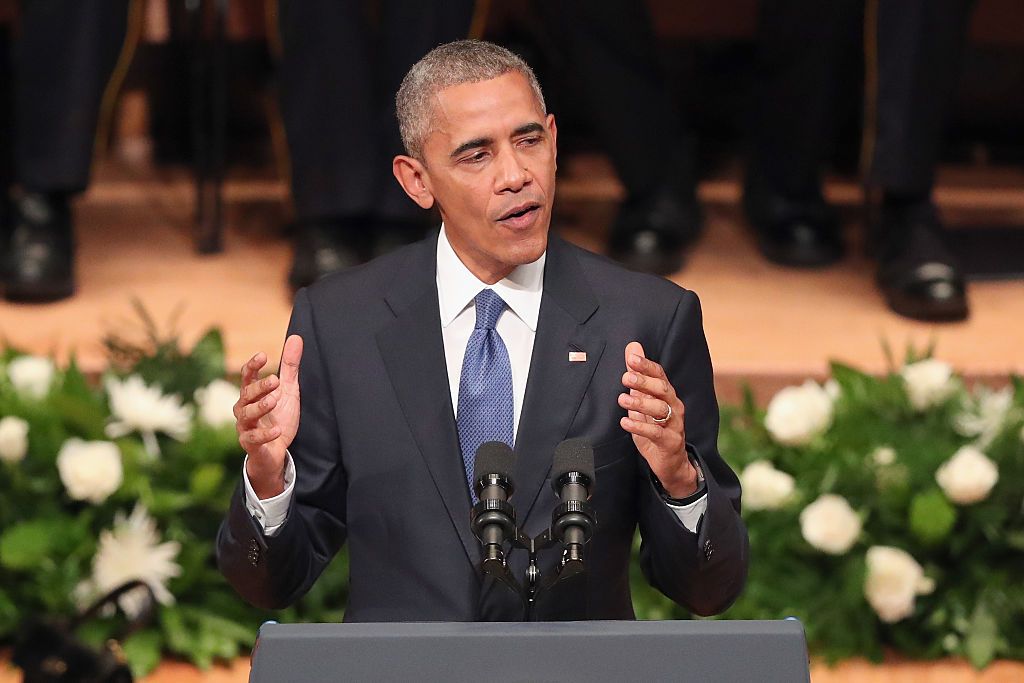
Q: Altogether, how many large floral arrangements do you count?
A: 2